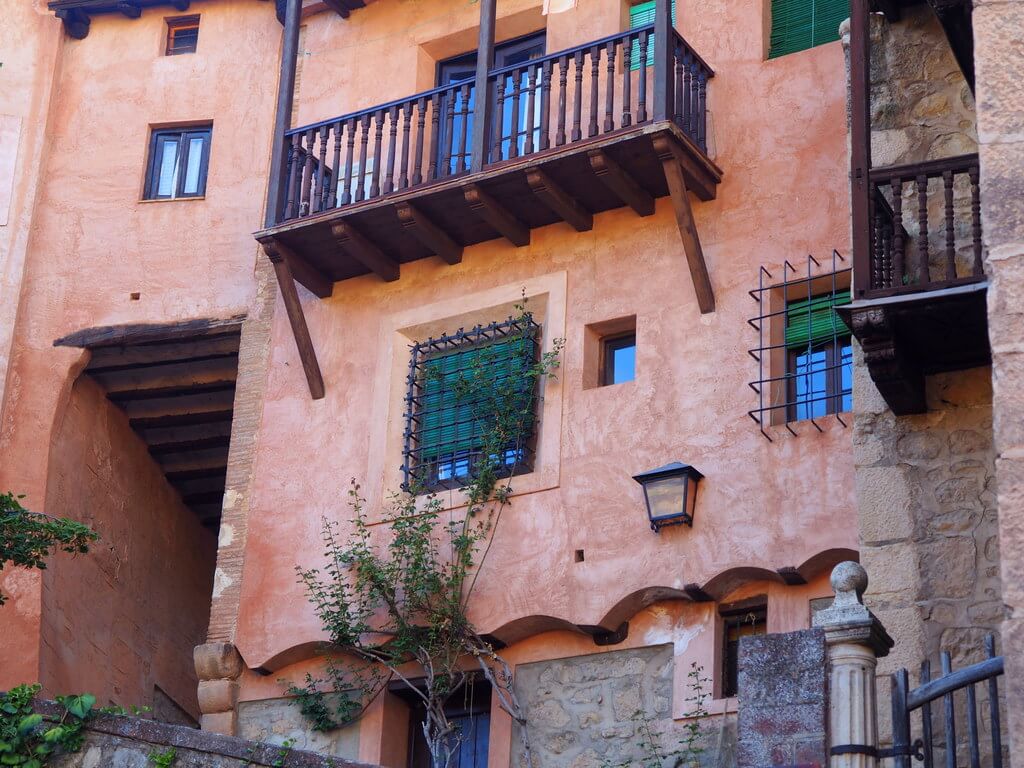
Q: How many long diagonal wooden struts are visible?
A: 2